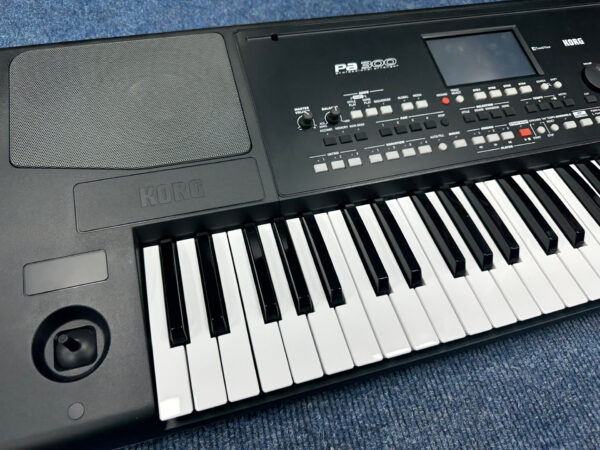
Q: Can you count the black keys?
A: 14